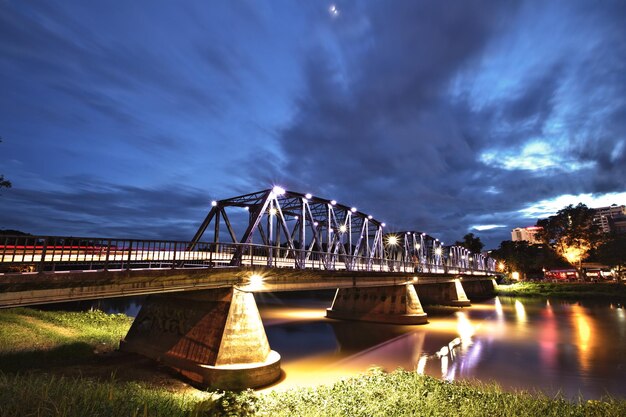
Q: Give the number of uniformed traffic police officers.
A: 0